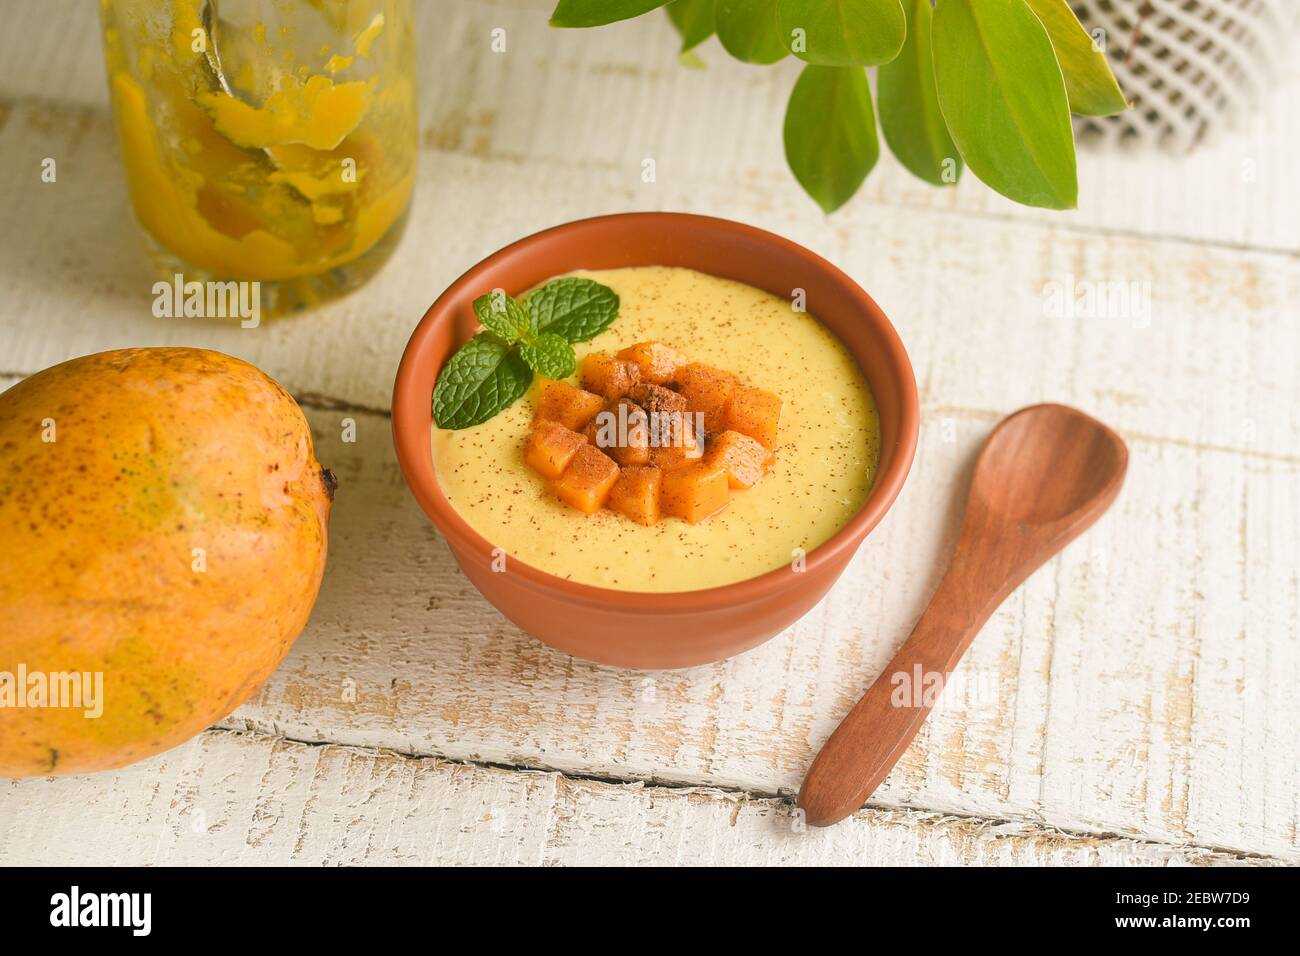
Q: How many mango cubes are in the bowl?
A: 13